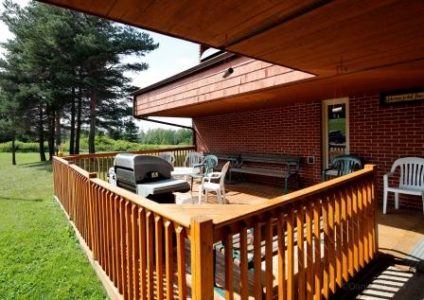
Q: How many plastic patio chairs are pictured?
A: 6